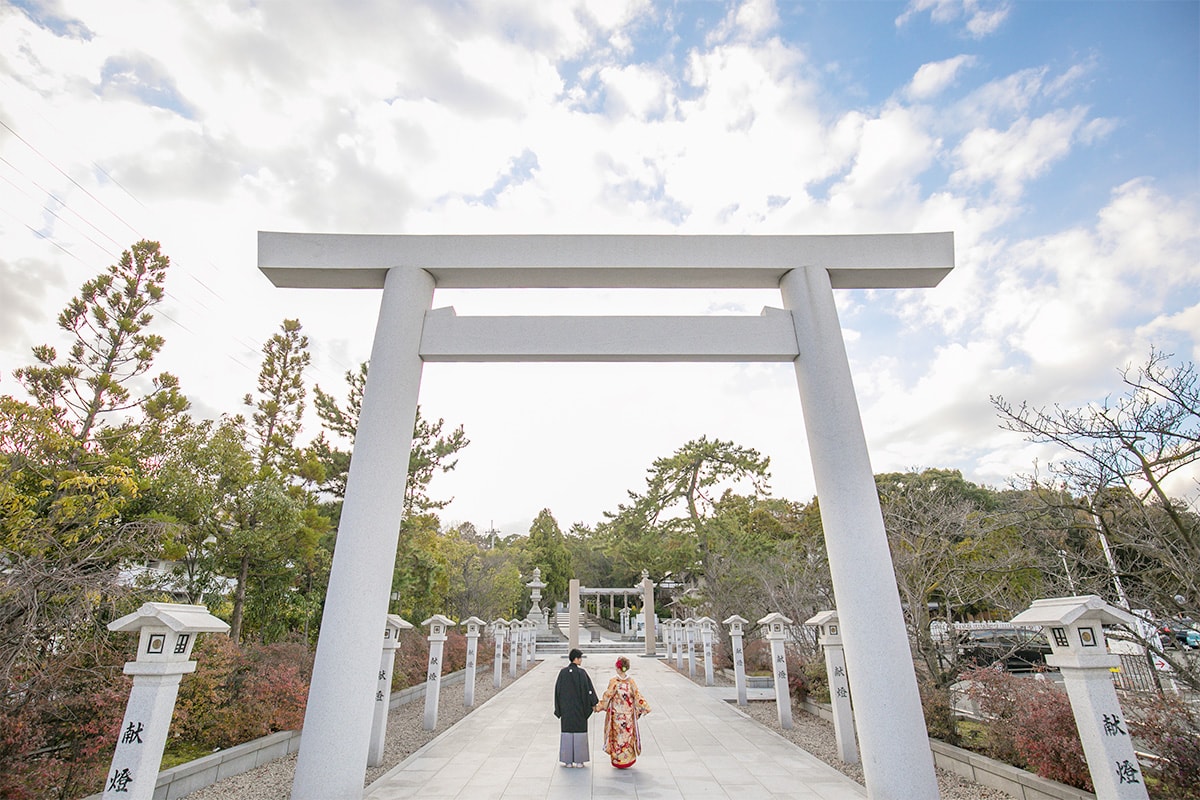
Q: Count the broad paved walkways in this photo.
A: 1